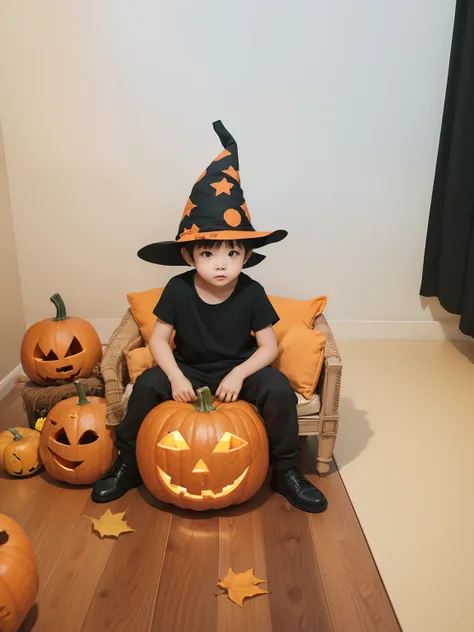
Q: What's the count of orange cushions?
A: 4